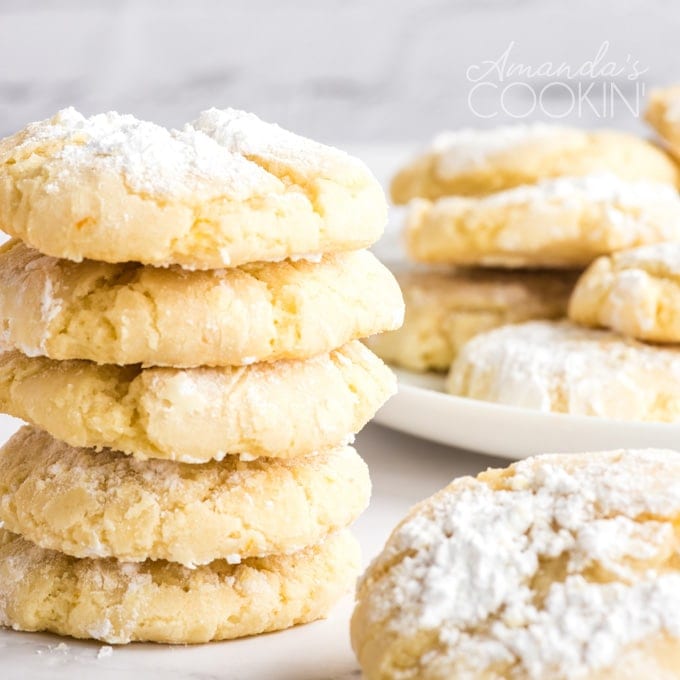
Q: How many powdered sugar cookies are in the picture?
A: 12